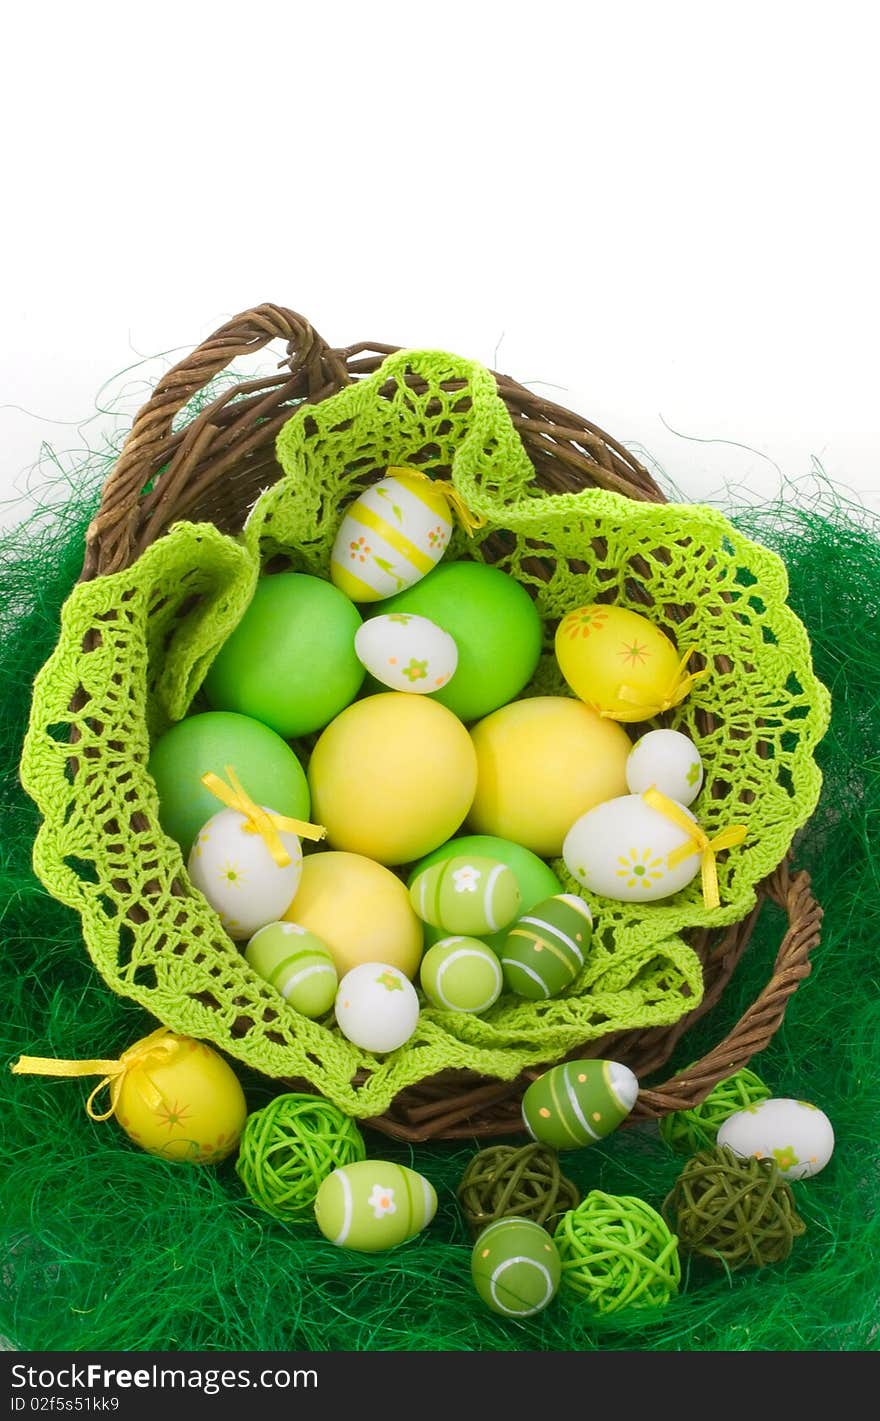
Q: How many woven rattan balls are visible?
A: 5